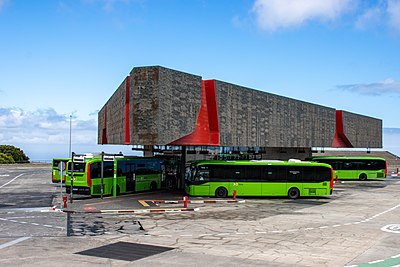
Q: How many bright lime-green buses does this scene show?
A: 4